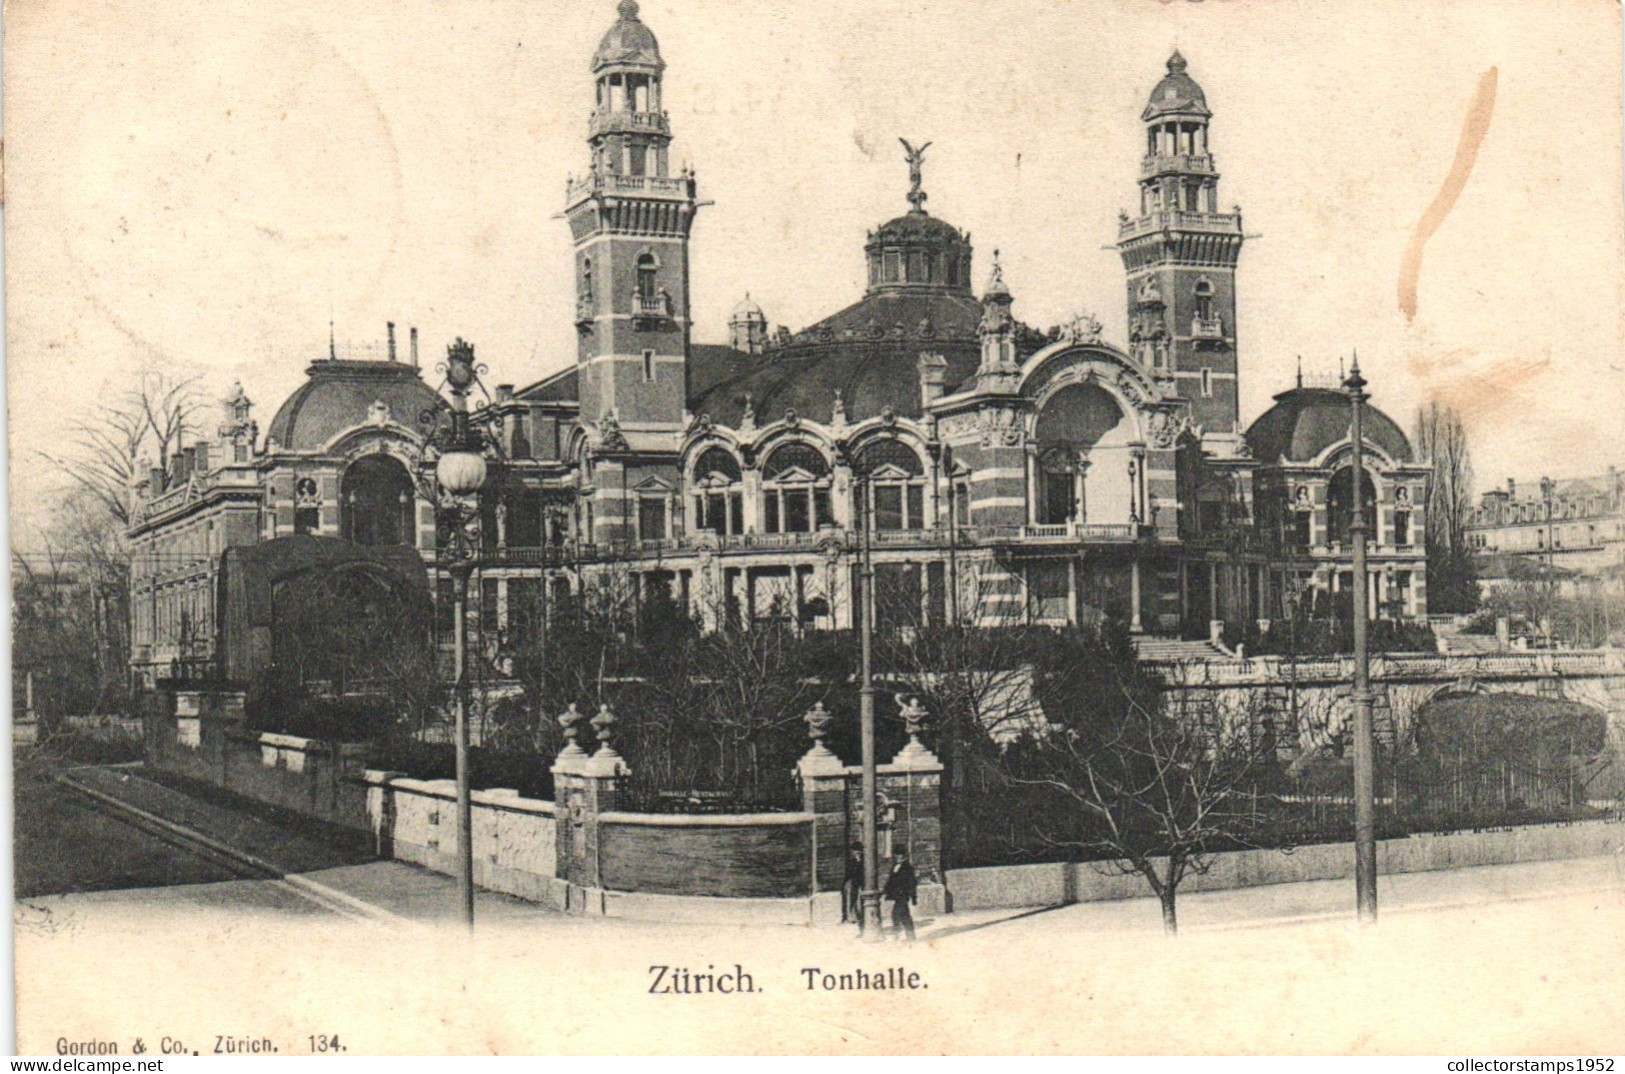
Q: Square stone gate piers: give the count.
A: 4